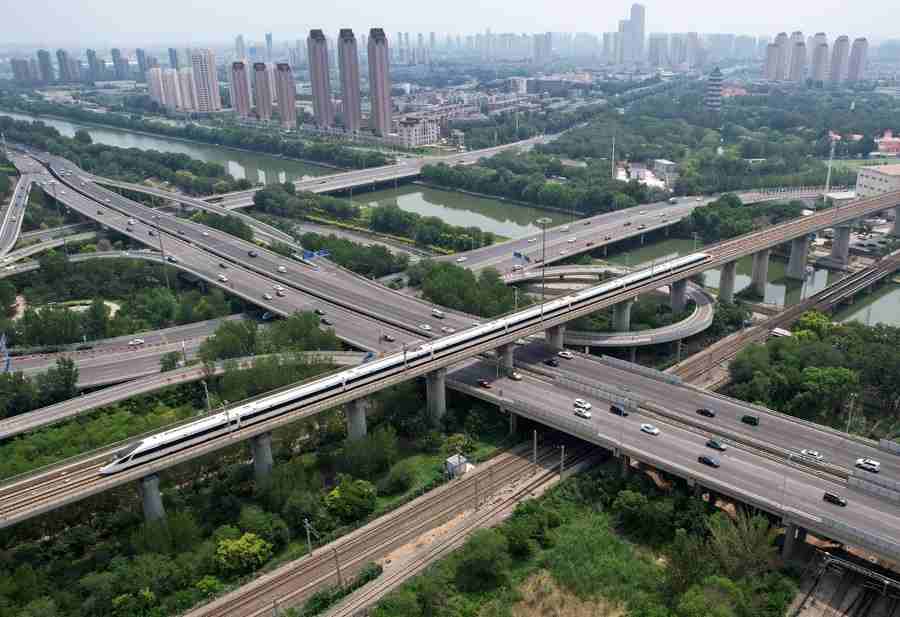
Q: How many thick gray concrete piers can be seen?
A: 13